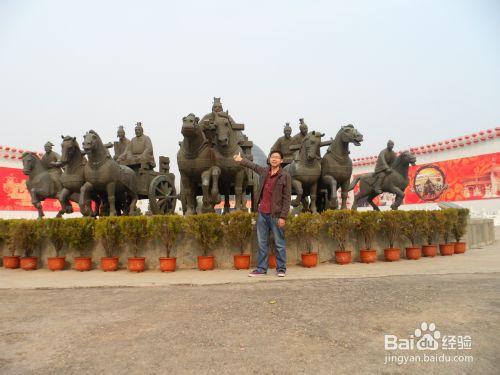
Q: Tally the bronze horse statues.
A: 8